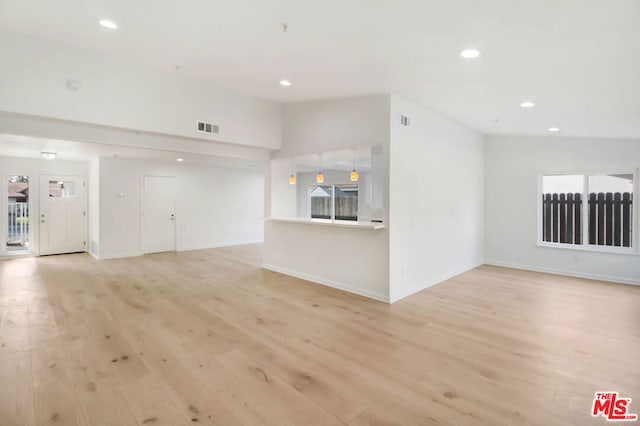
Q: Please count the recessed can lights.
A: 6